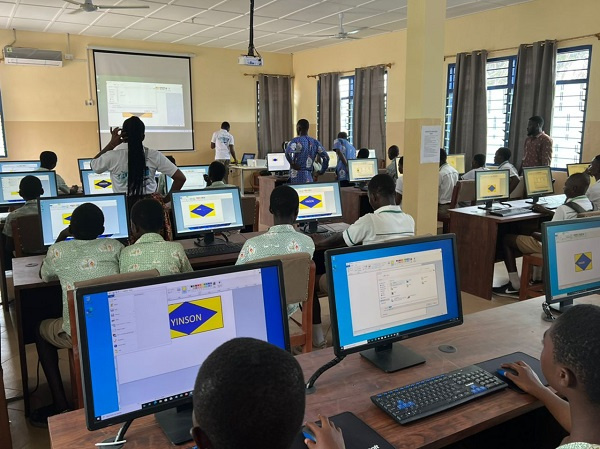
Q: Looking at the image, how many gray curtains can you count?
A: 5